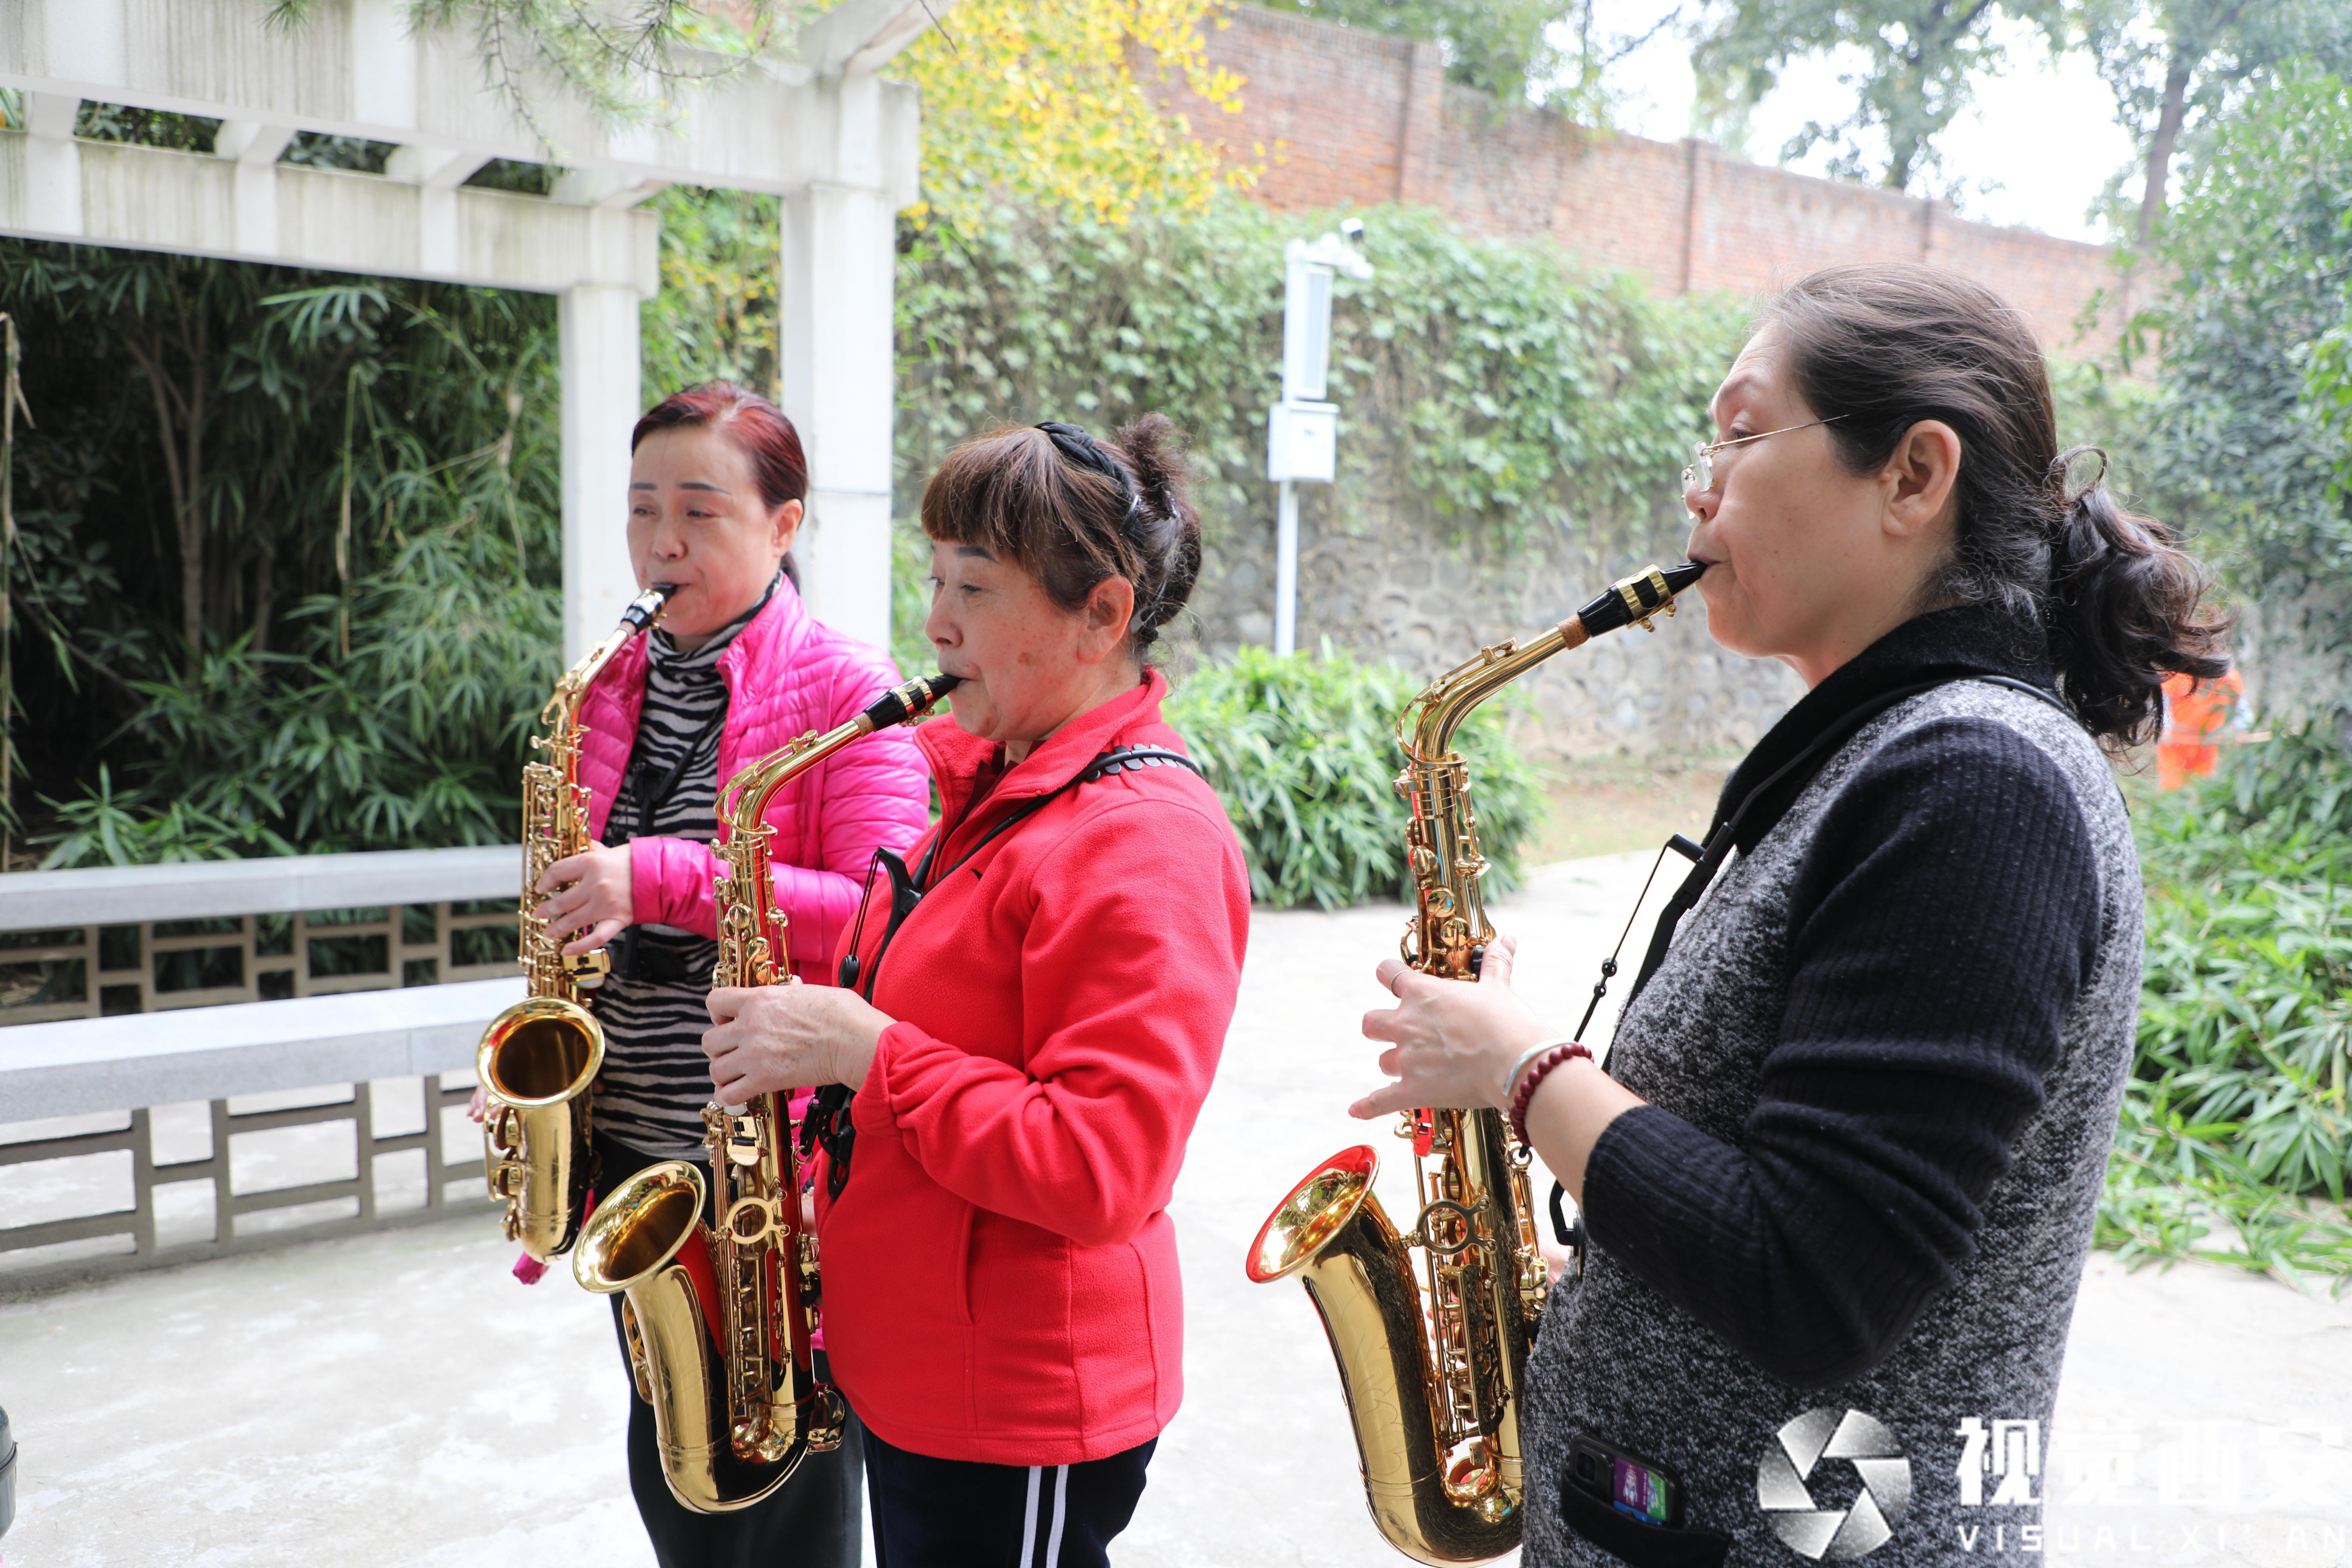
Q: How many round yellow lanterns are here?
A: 0